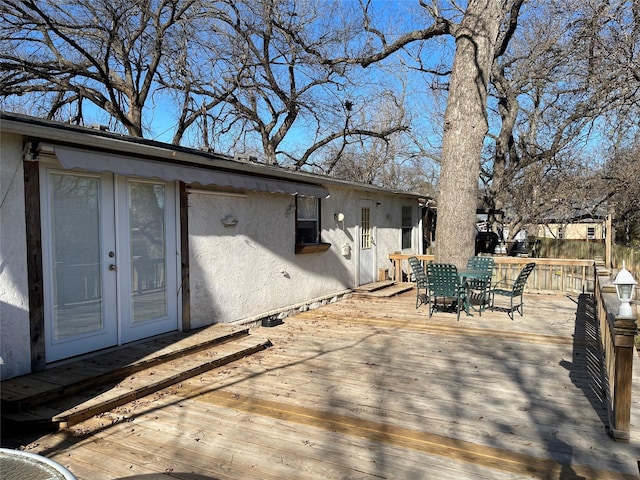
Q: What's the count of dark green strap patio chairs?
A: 4